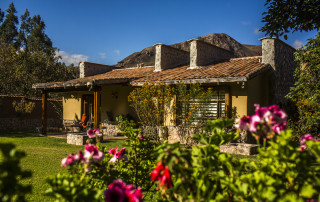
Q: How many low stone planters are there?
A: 2